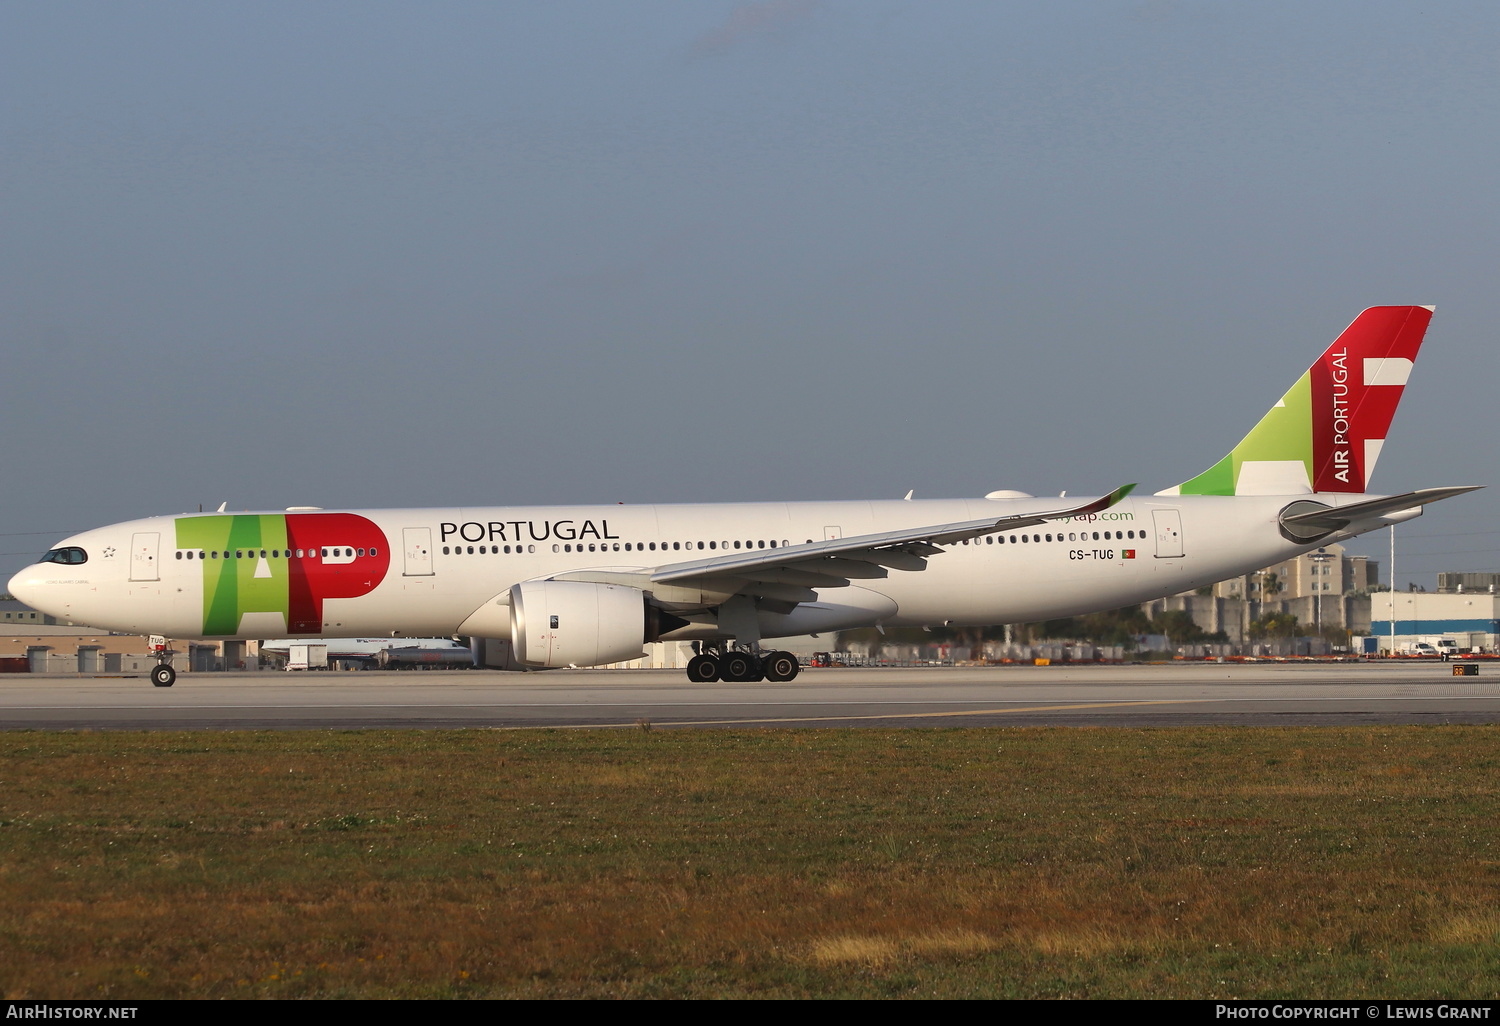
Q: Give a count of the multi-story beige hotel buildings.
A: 1